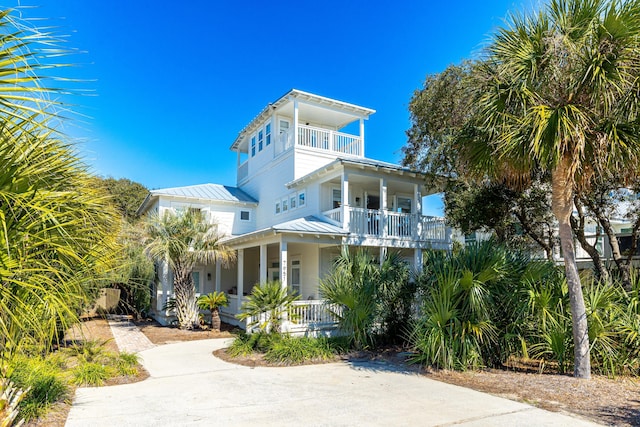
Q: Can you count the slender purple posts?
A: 0